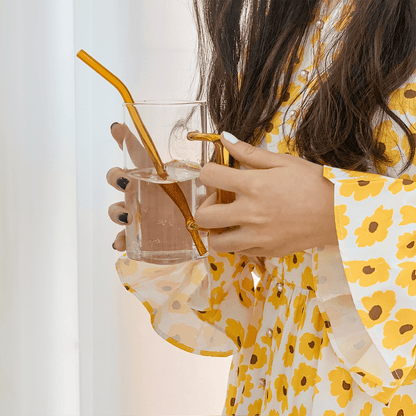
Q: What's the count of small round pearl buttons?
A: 6